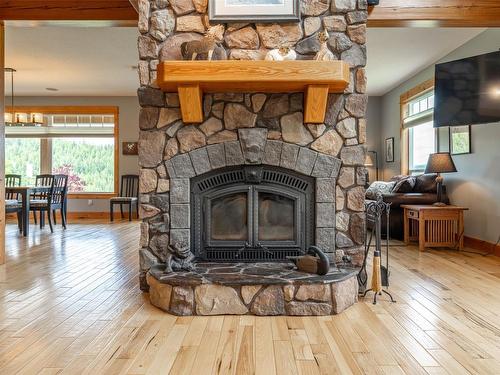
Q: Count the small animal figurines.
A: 3